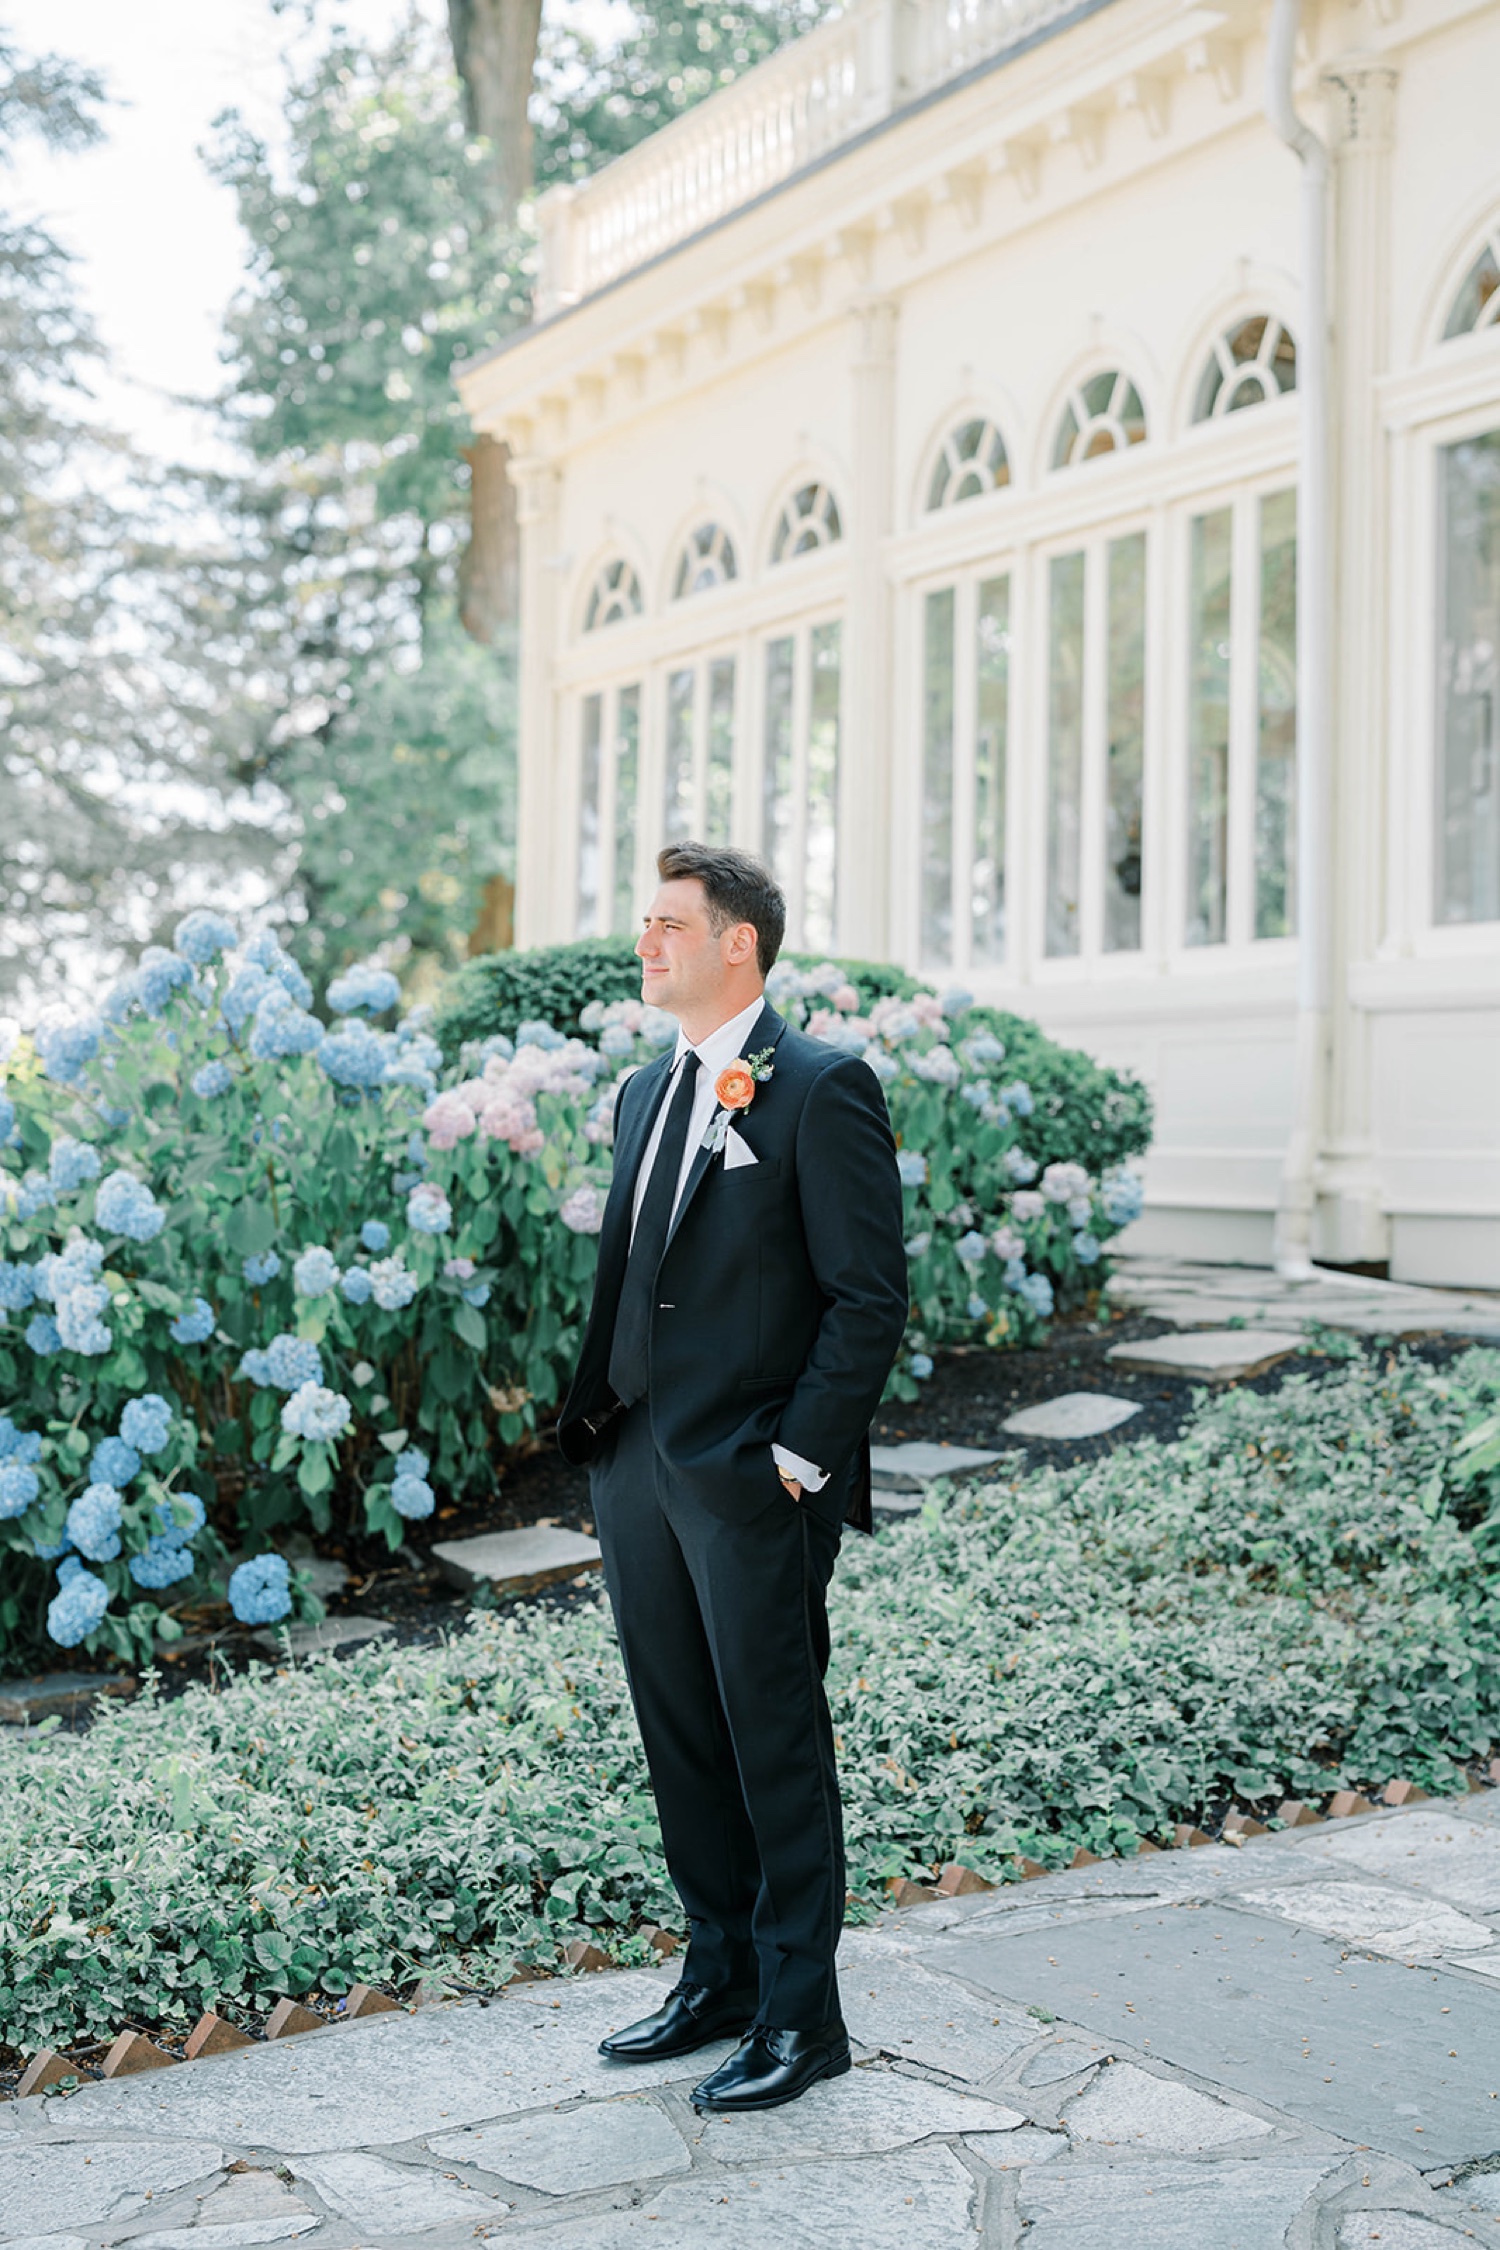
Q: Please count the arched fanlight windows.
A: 7